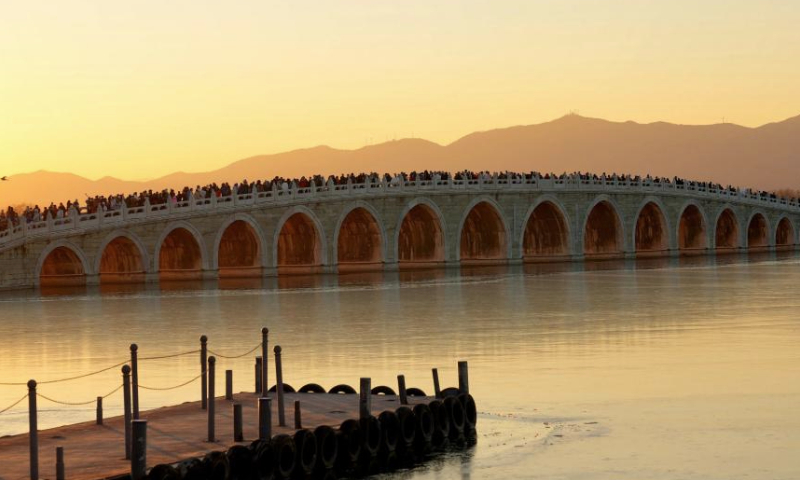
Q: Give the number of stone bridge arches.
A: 15